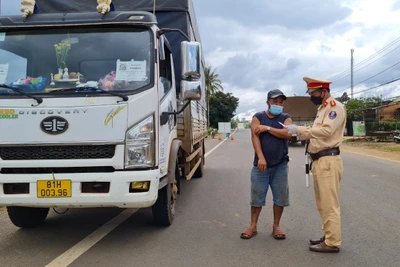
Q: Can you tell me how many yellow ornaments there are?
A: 2